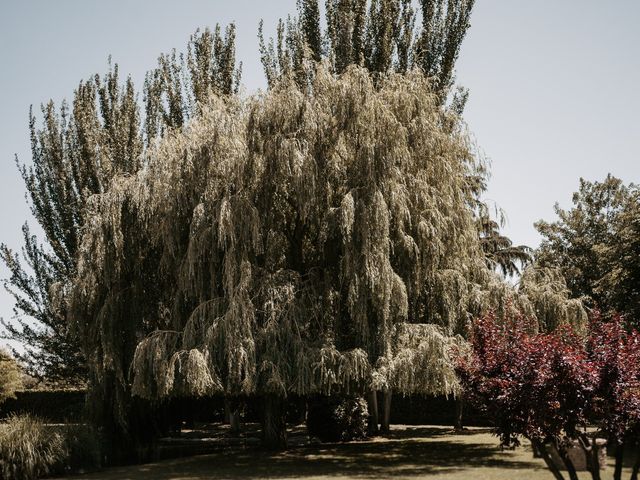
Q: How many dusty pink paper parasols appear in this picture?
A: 0